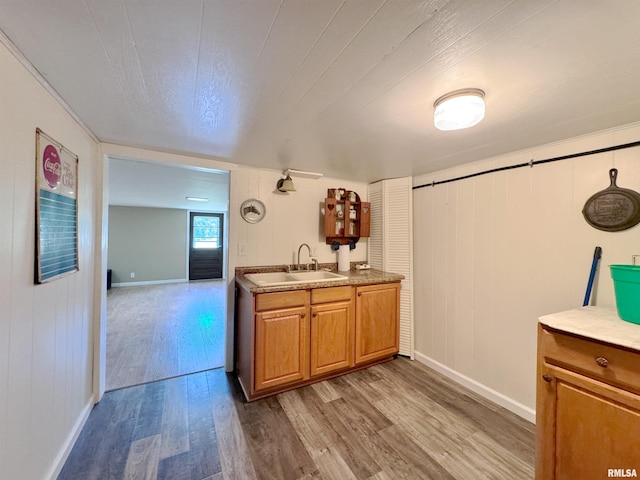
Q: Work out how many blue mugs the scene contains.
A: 2